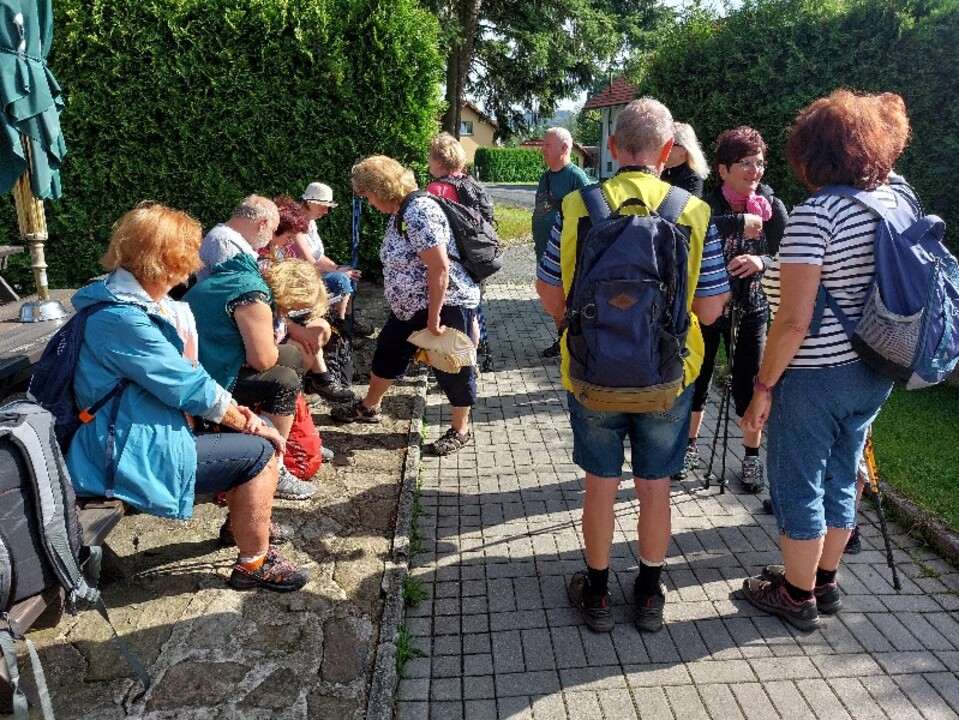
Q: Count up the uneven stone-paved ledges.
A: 1